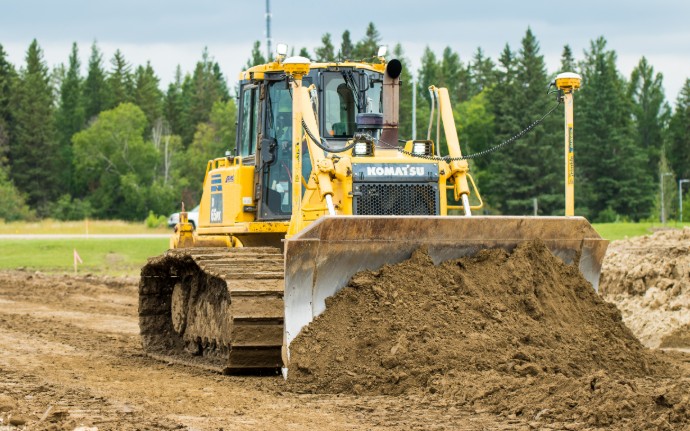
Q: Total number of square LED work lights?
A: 4